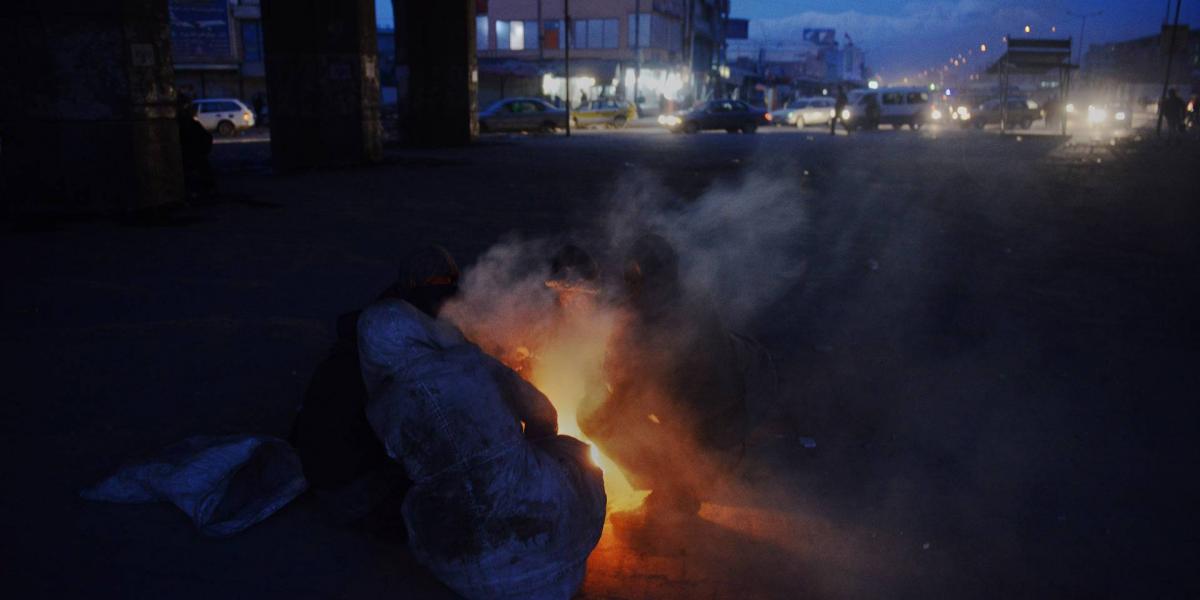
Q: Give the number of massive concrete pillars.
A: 3